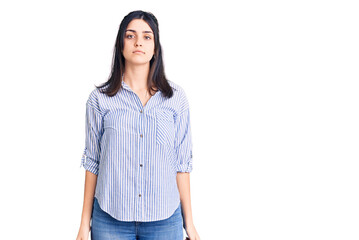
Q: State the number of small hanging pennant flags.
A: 0